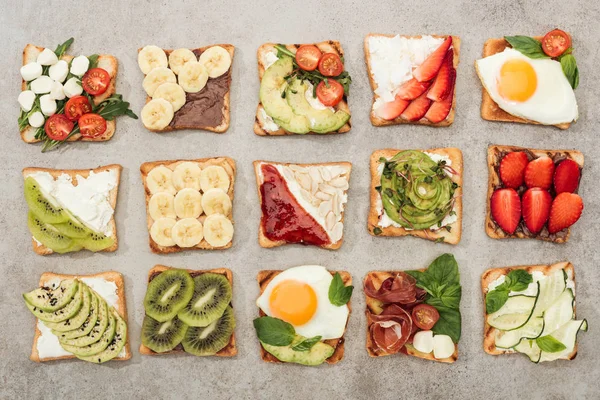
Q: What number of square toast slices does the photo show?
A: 15